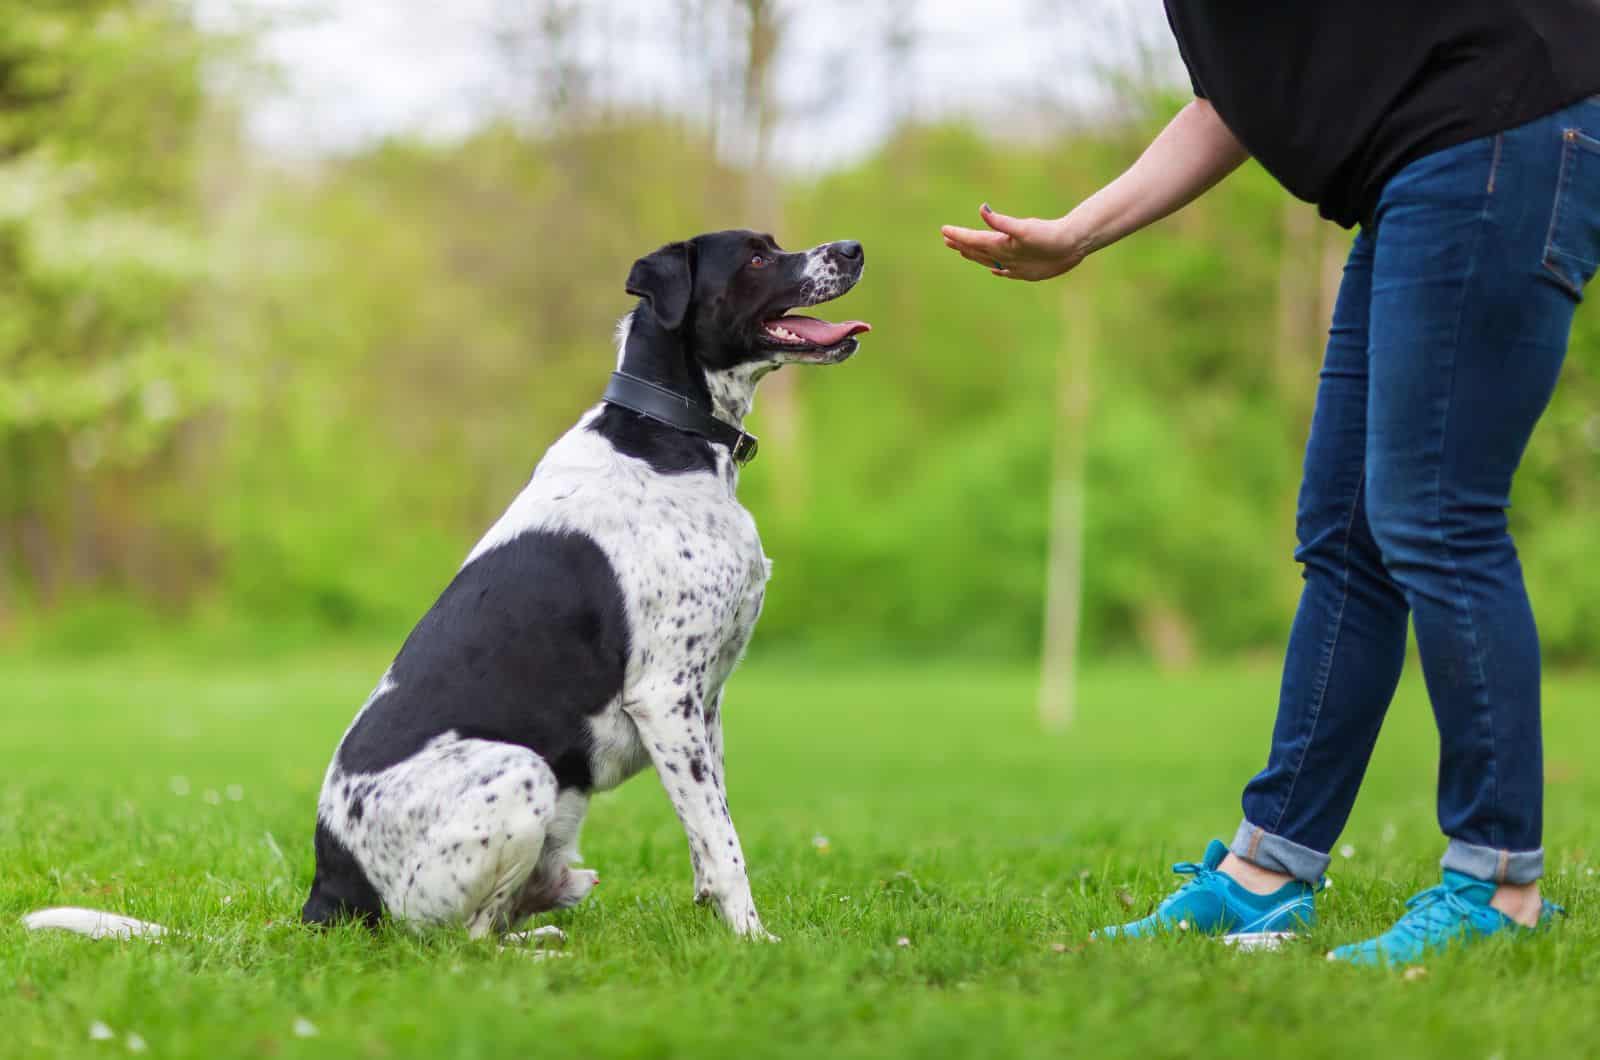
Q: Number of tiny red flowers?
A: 0